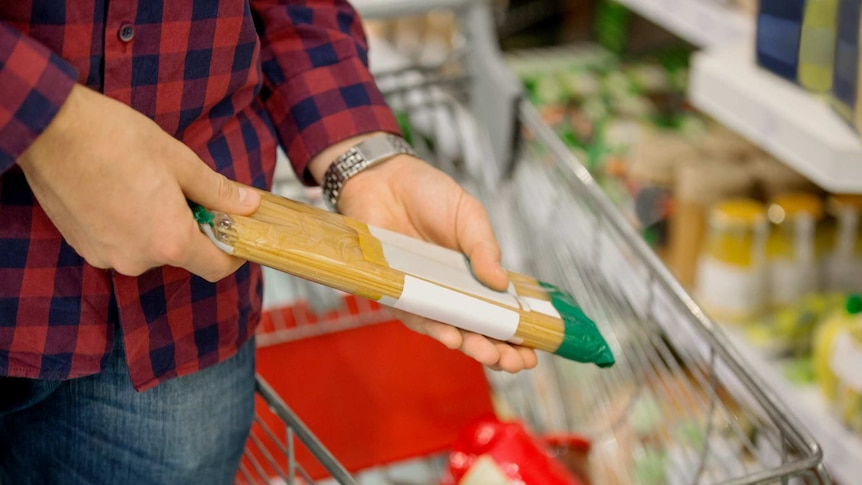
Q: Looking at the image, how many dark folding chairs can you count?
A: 0